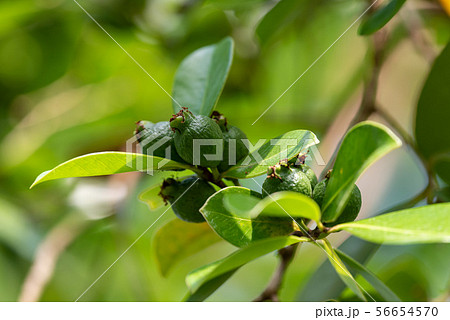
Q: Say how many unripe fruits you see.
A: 7